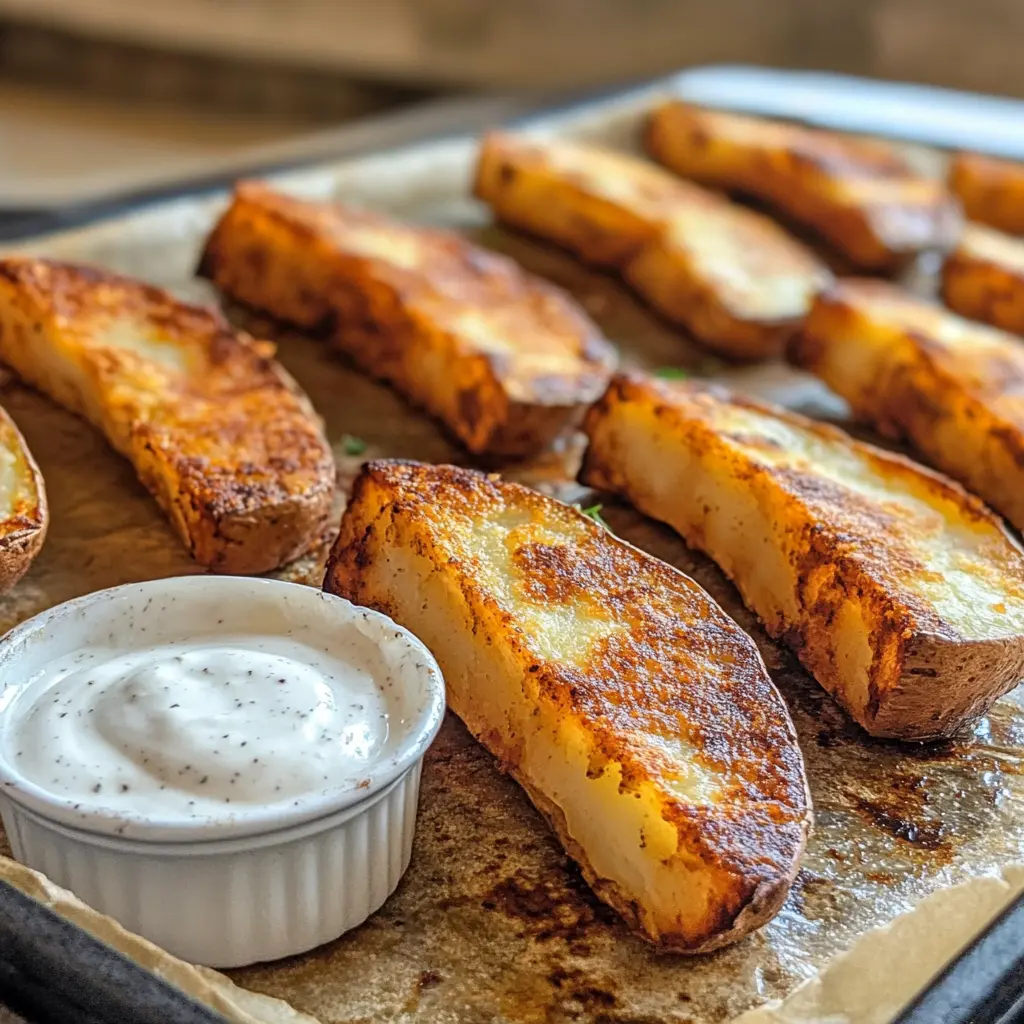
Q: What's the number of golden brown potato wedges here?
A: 10